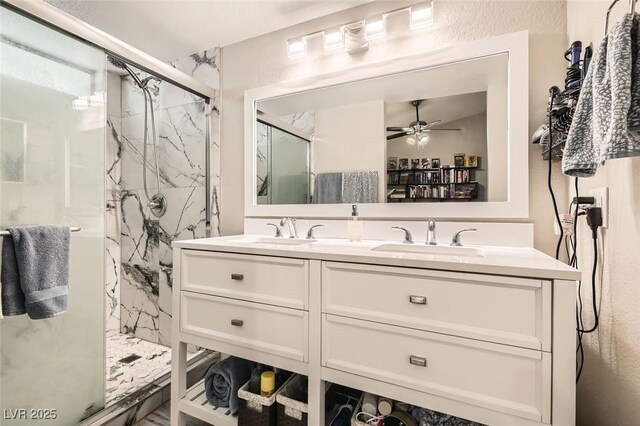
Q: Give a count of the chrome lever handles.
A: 4